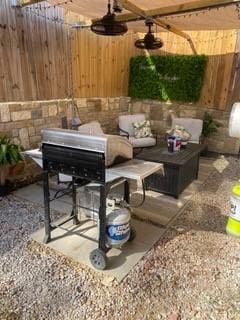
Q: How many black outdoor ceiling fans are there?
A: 2